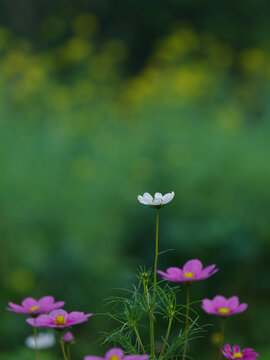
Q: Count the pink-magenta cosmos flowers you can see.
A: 6